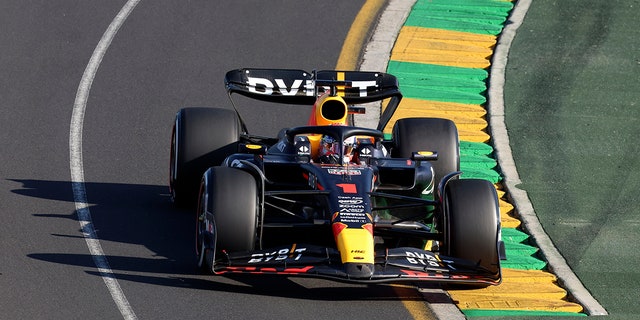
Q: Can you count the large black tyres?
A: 4